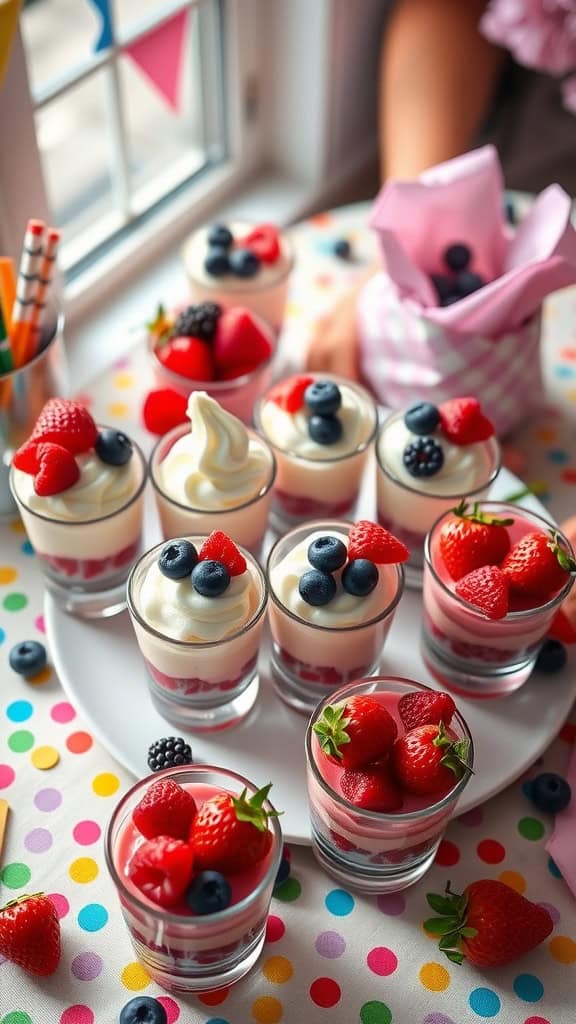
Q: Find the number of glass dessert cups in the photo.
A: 11